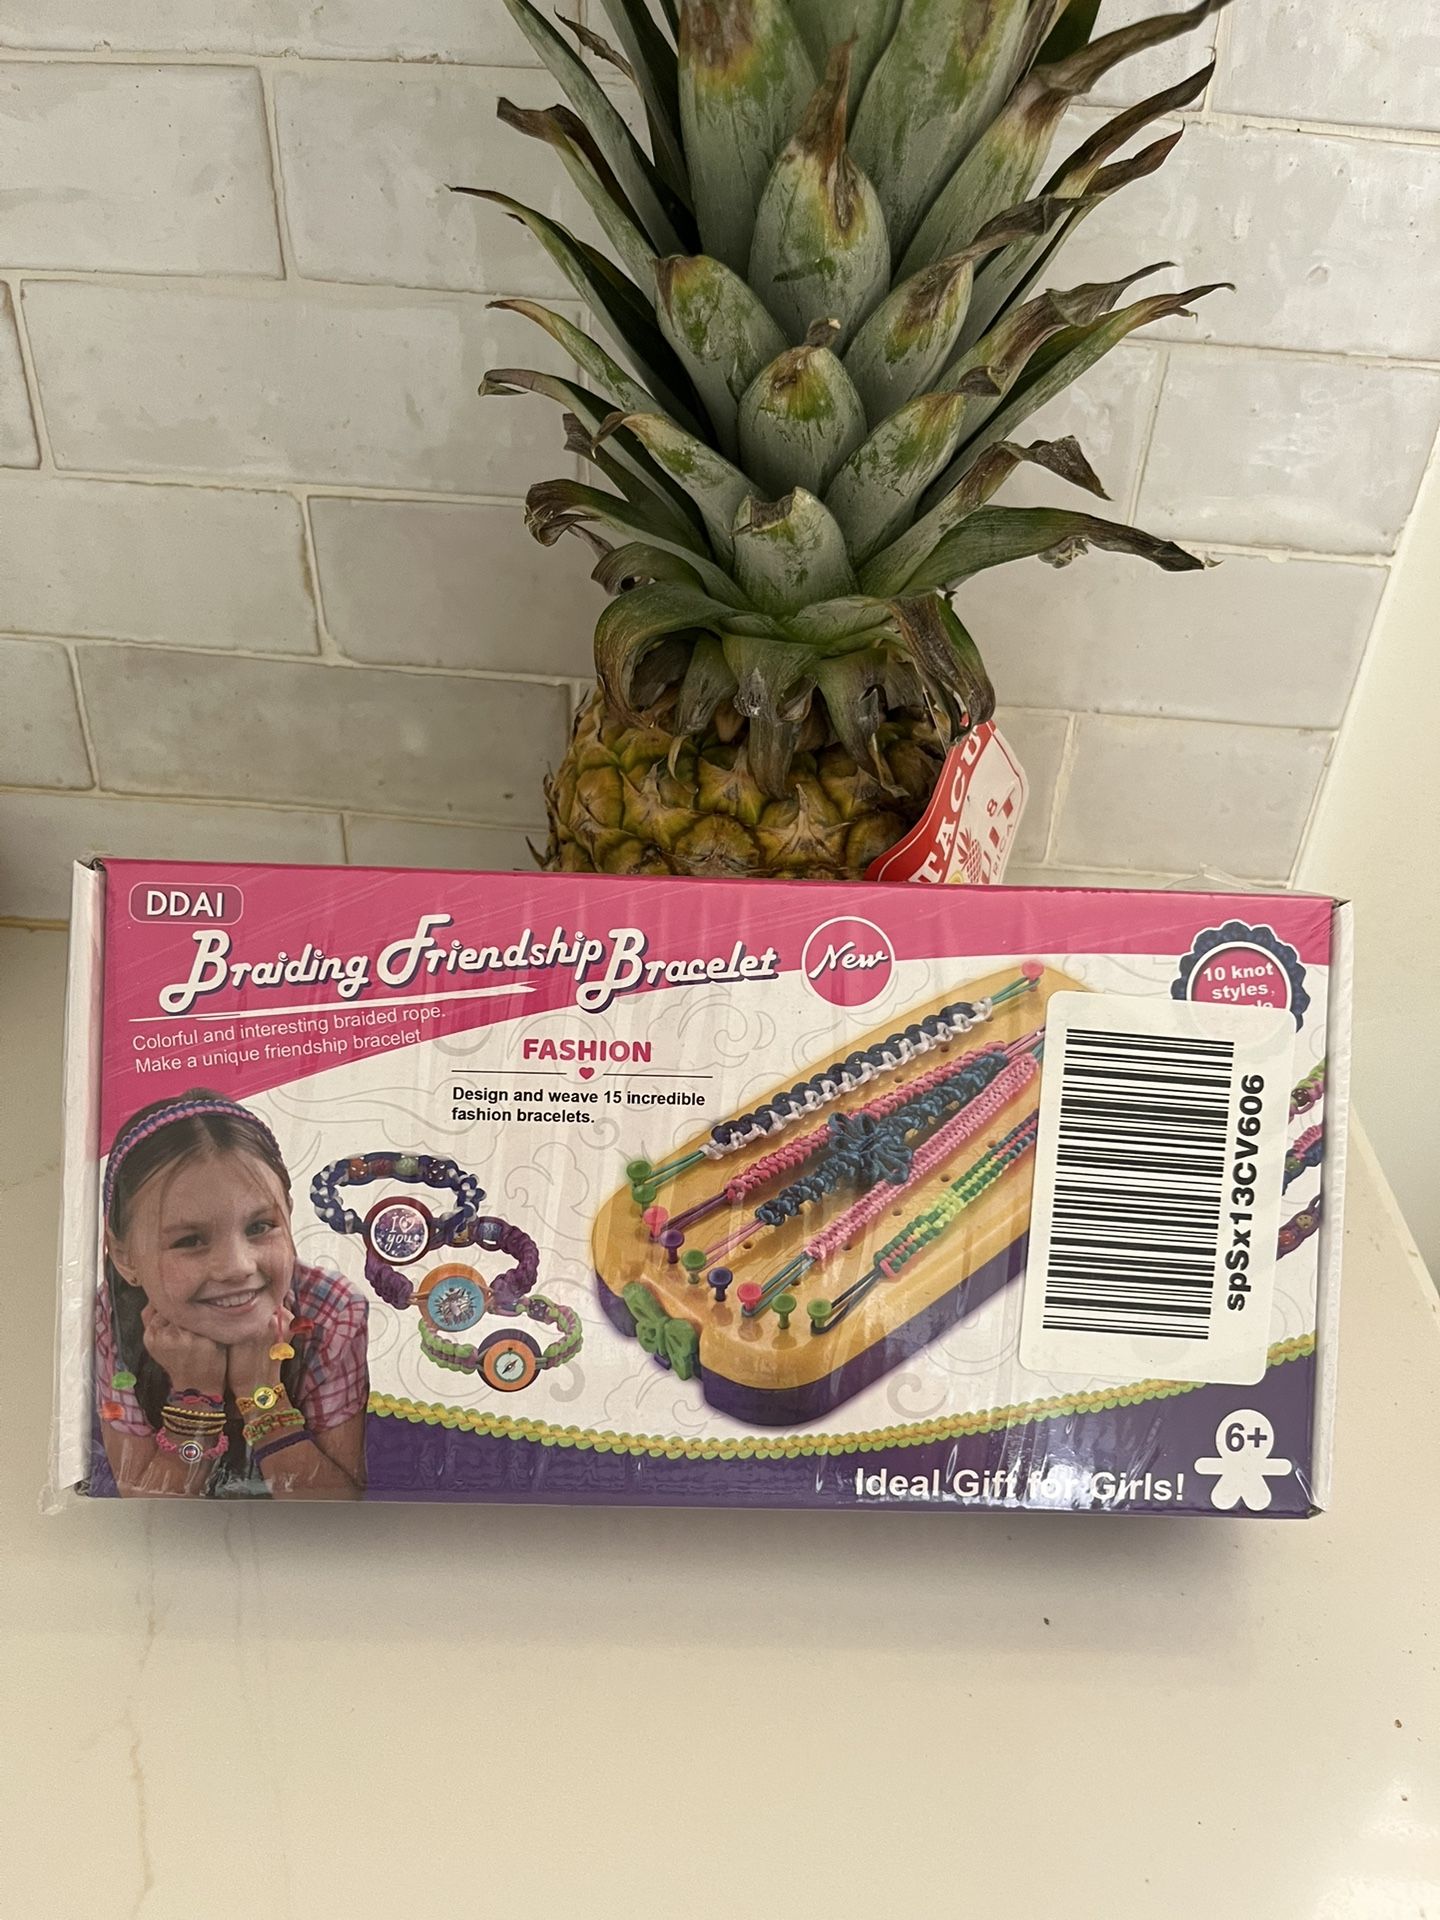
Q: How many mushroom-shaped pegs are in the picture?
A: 10